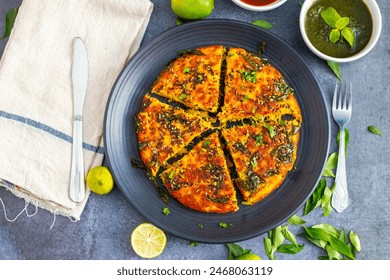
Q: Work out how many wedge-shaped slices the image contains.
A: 5